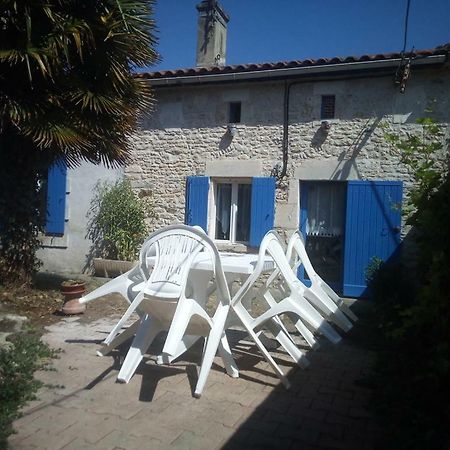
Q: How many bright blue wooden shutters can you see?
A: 4